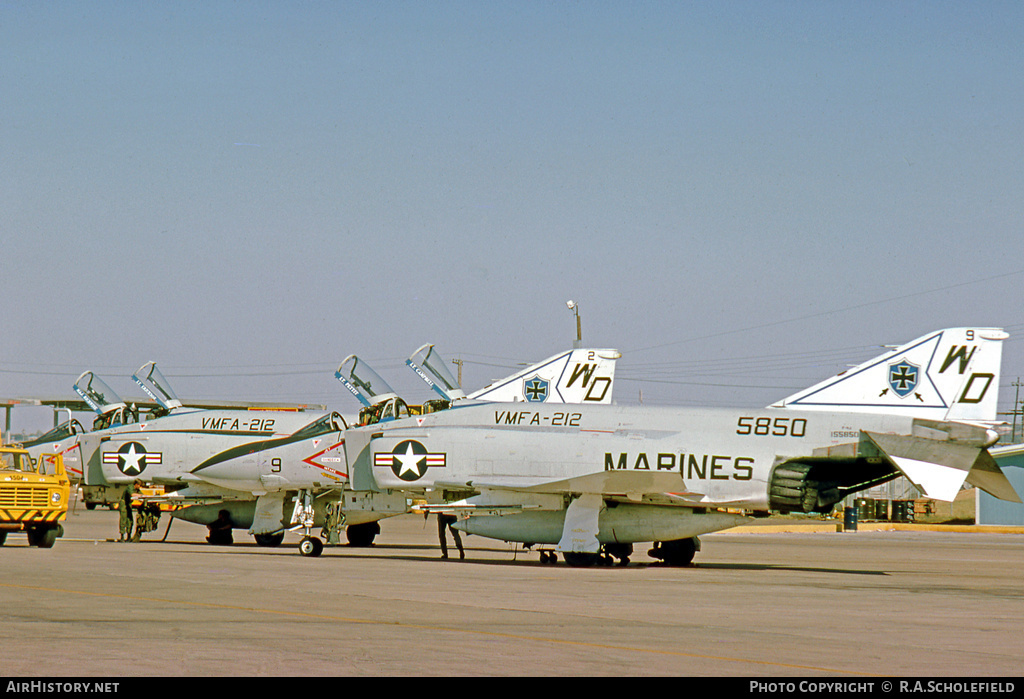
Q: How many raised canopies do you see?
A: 4